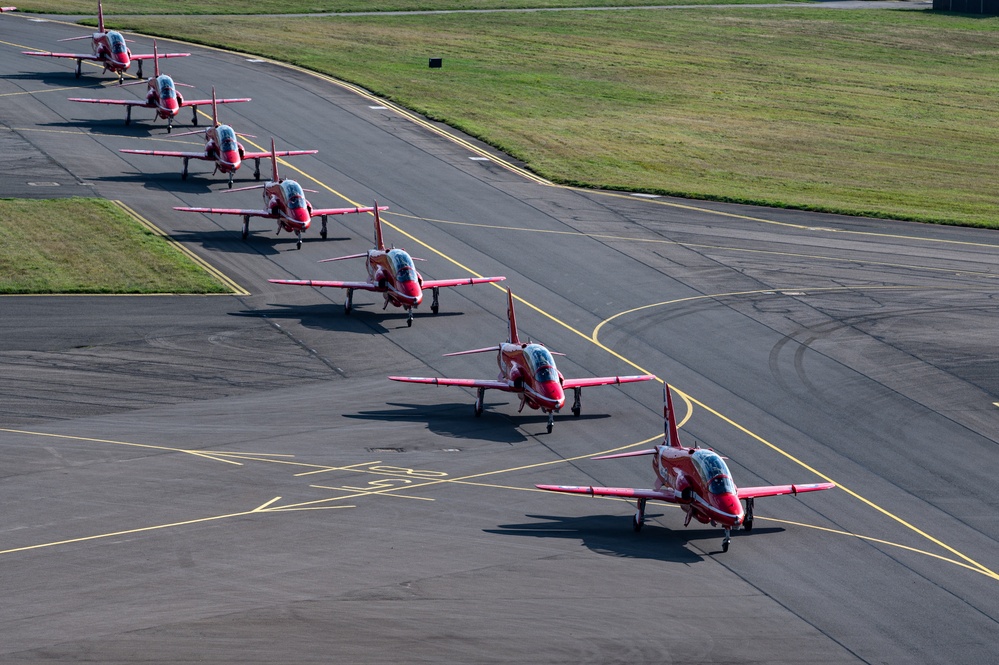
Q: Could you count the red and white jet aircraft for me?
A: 7